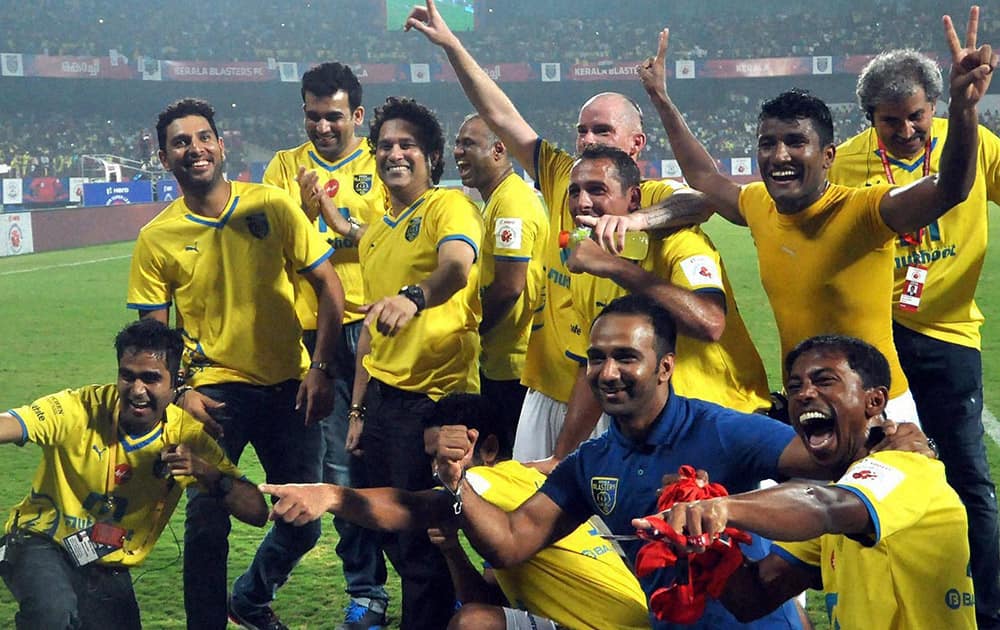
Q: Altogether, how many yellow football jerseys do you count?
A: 11